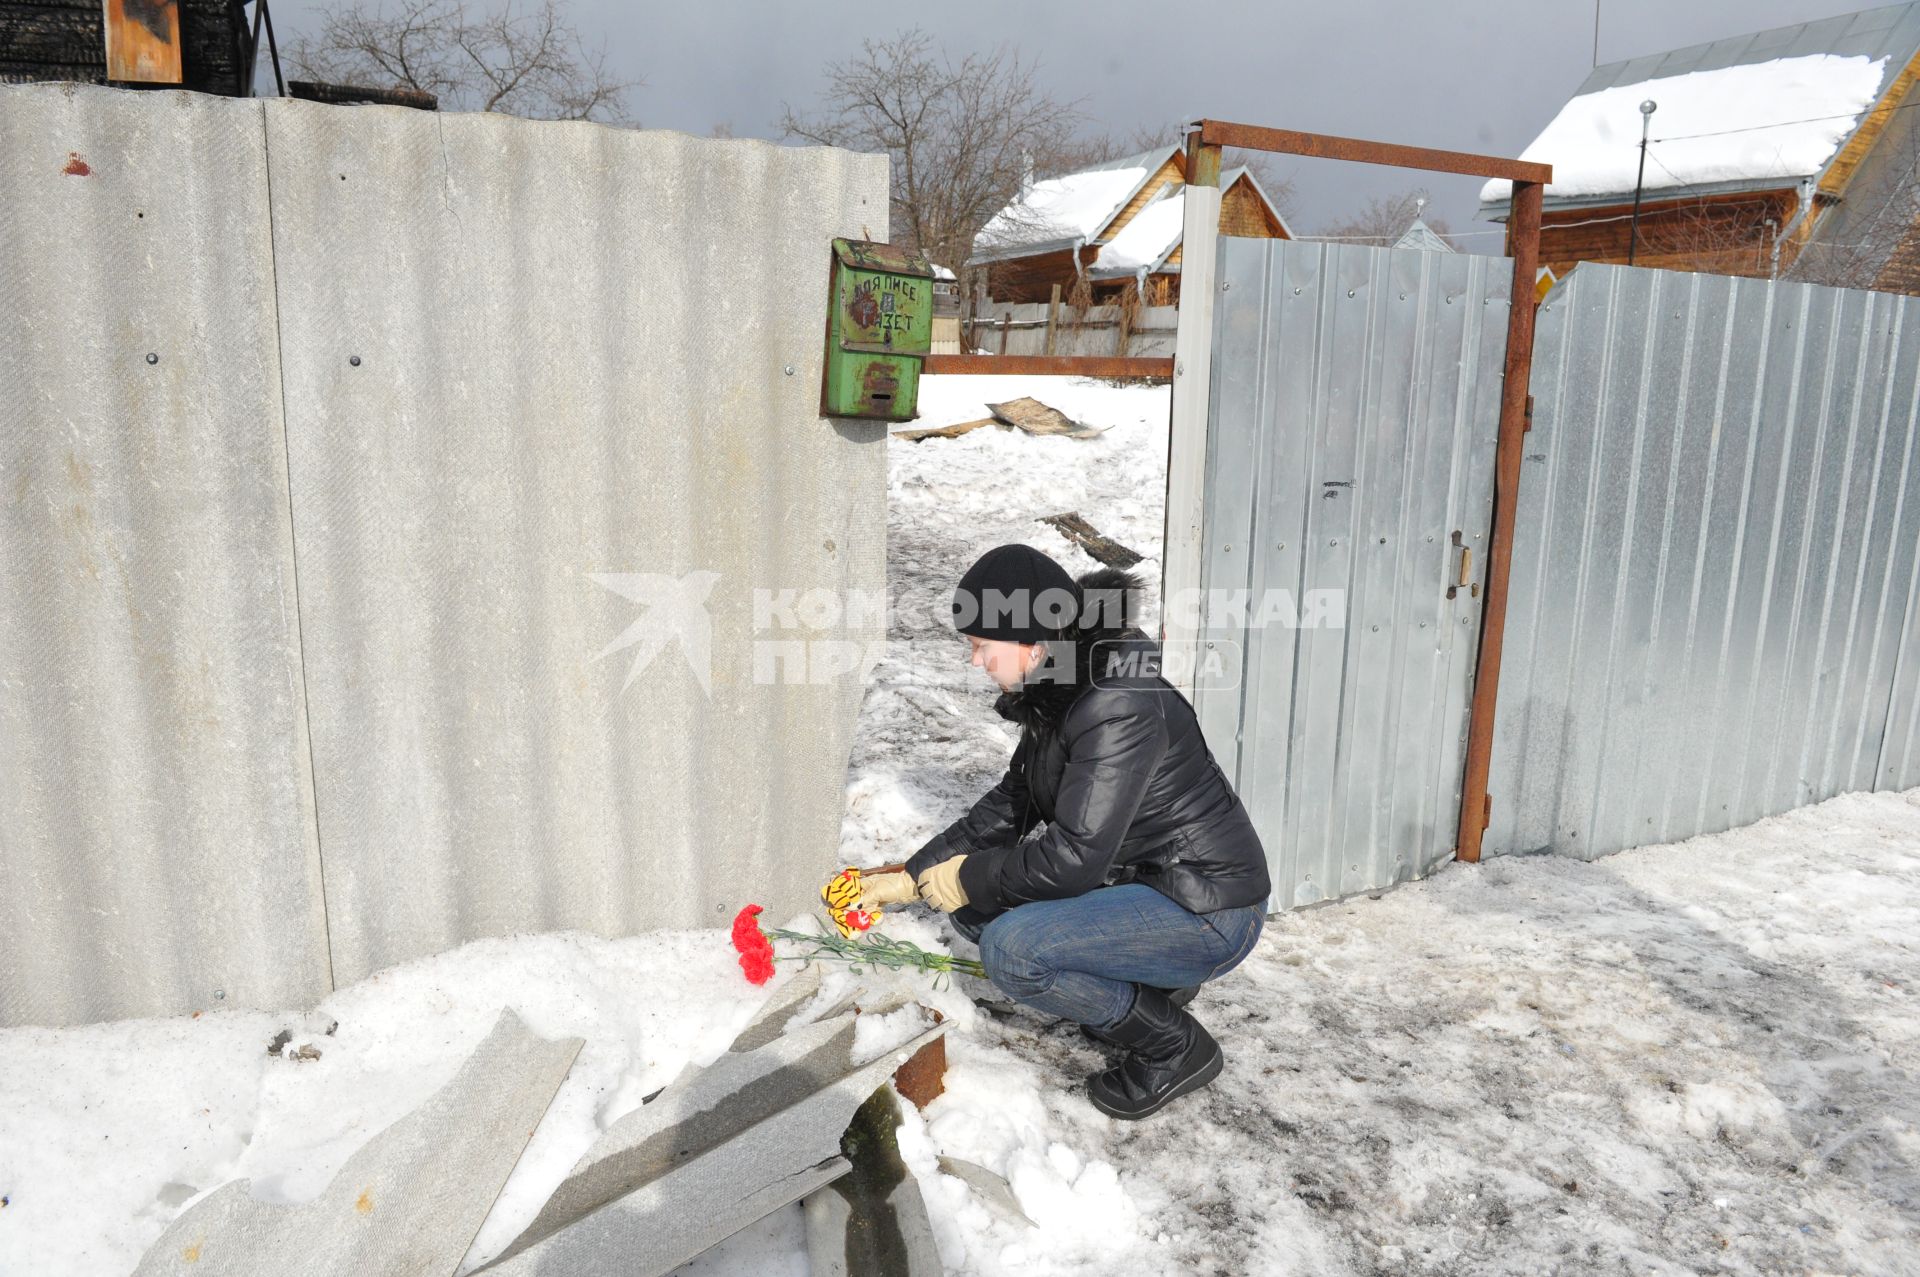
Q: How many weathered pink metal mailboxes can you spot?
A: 0